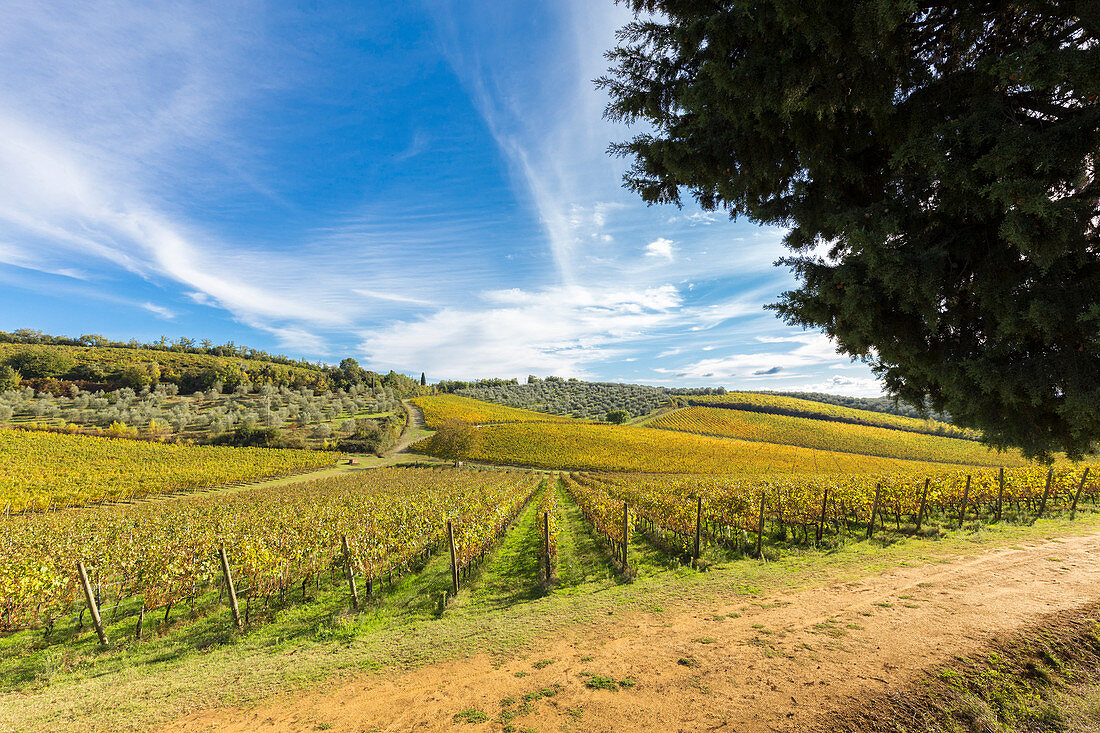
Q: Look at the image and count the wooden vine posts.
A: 15